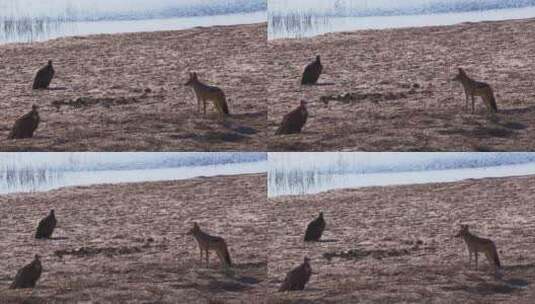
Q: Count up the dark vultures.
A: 8